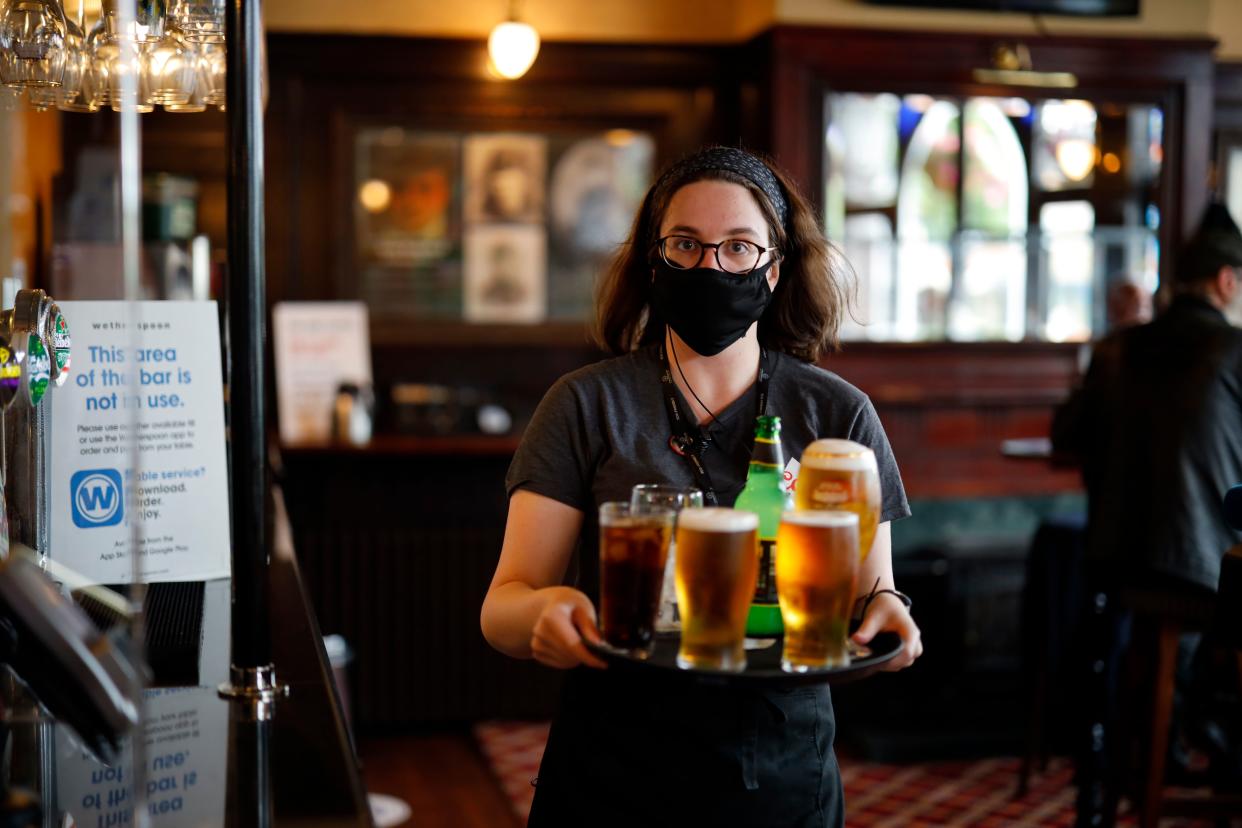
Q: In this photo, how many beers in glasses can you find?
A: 3